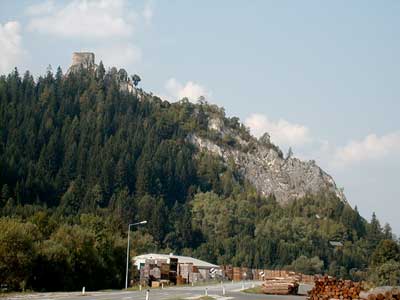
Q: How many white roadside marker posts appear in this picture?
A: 11